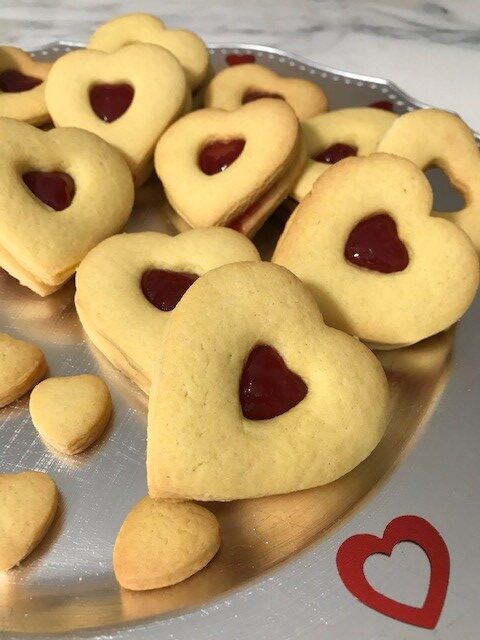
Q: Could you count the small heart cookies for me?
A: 4